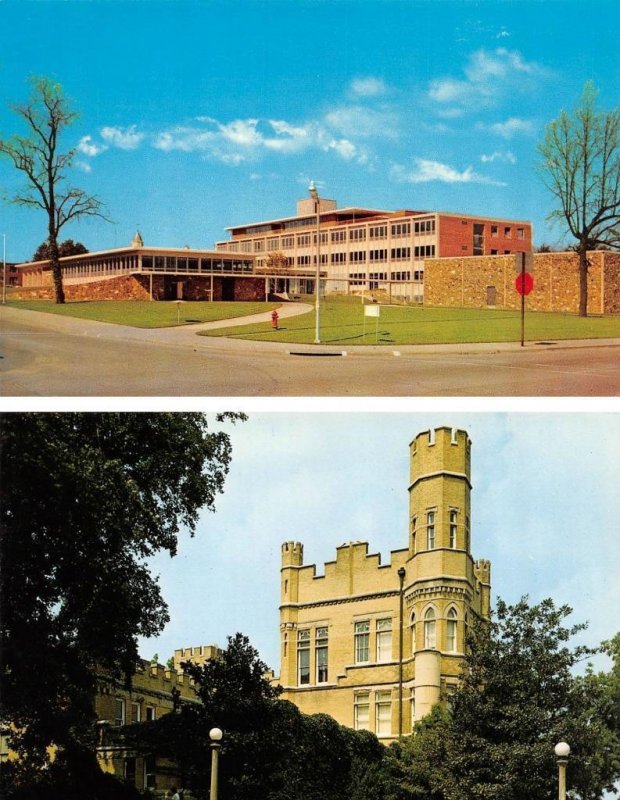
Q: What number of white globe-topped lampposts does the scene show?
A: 2